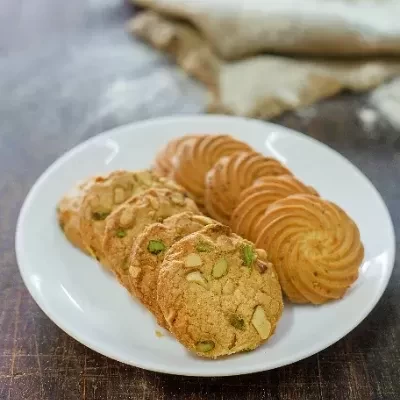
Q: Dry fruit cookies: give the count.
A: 5